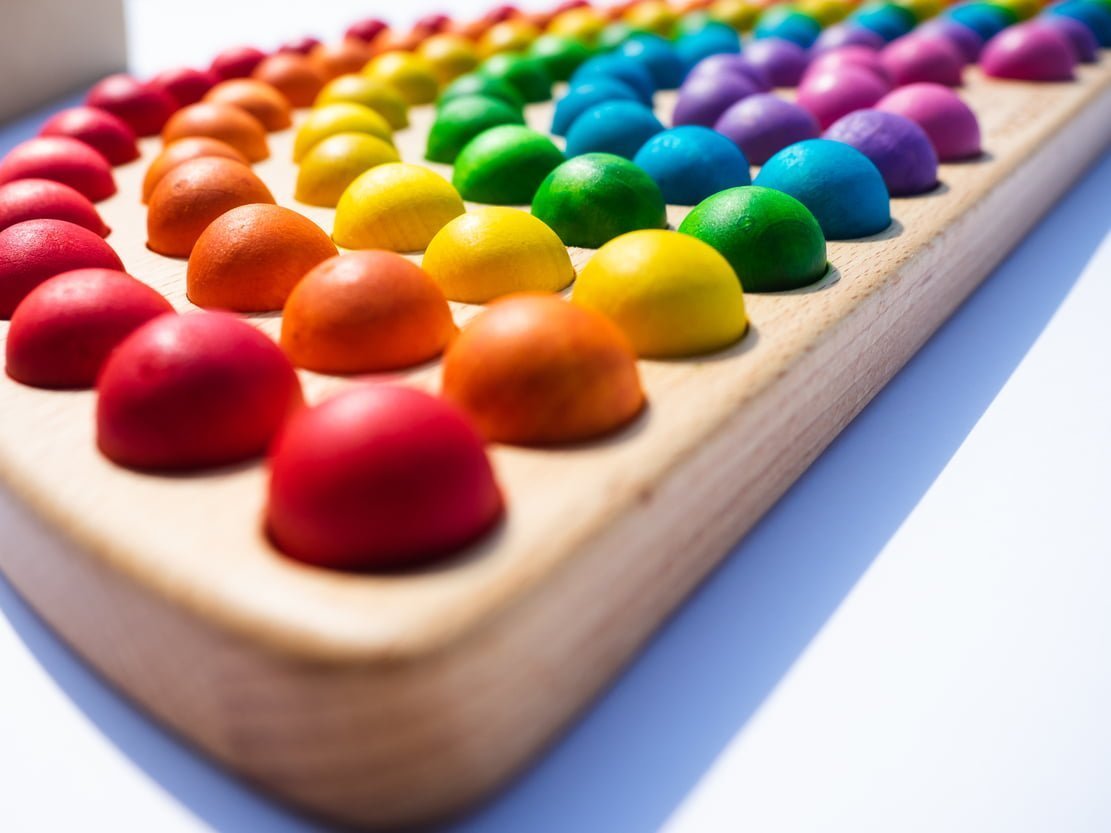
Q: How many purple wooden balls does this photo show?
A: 8